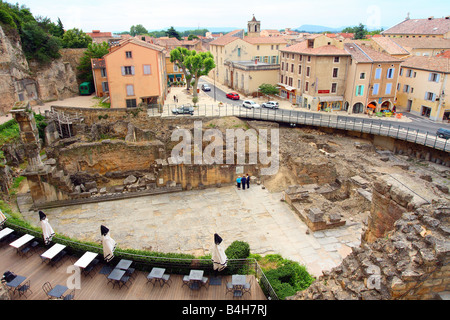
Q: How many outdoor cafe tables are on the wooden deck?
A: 11